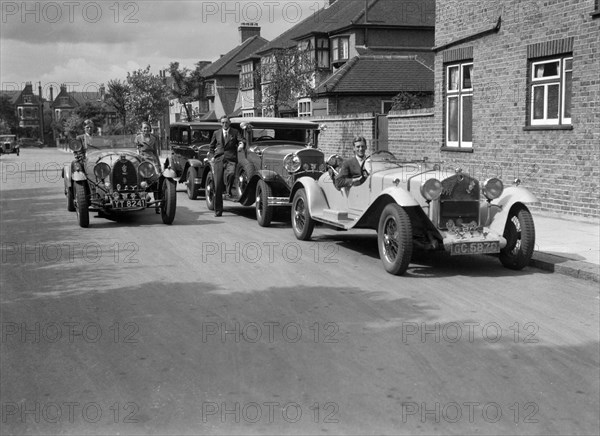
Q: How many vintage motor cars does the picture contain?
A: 5